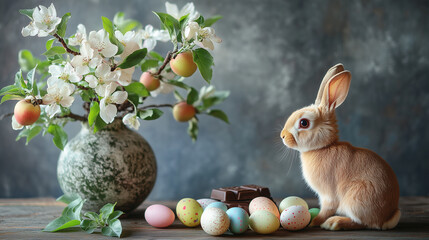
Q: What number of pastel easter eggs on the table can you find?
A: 11